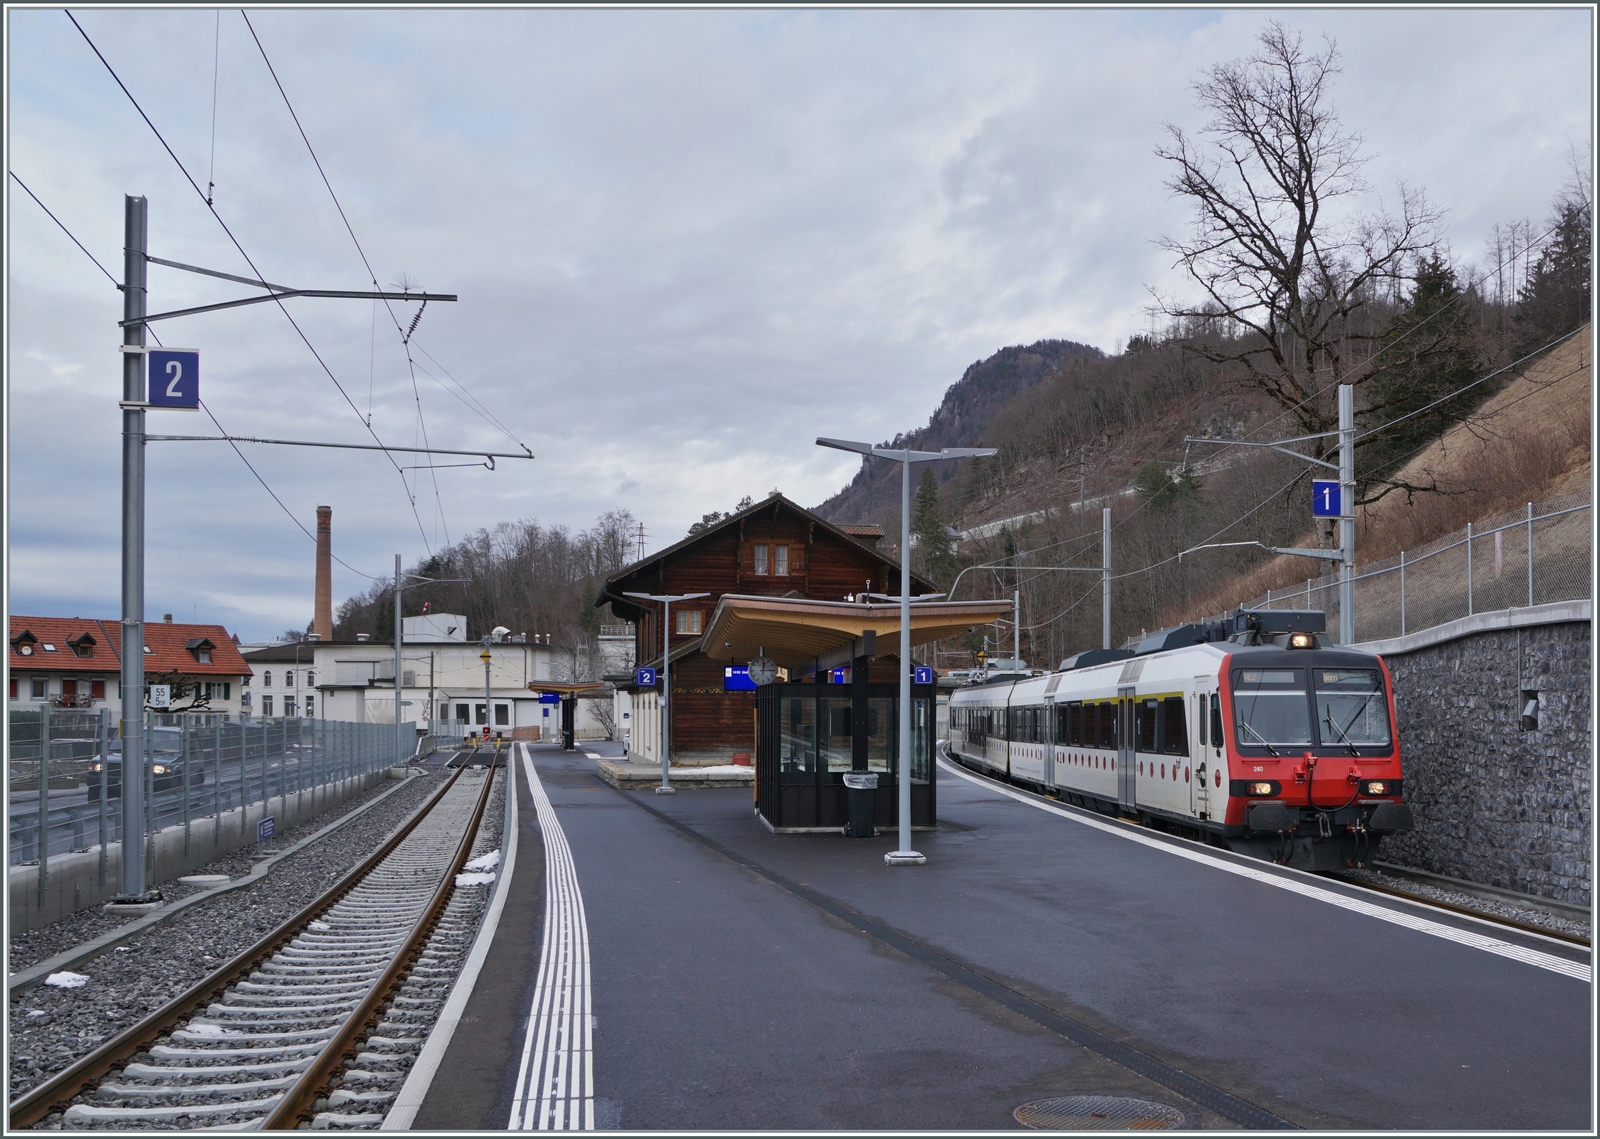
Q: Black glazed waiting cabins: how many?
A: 1